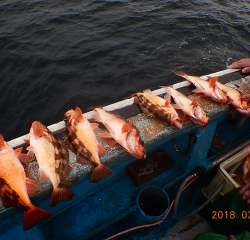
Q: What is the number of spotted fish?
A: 4